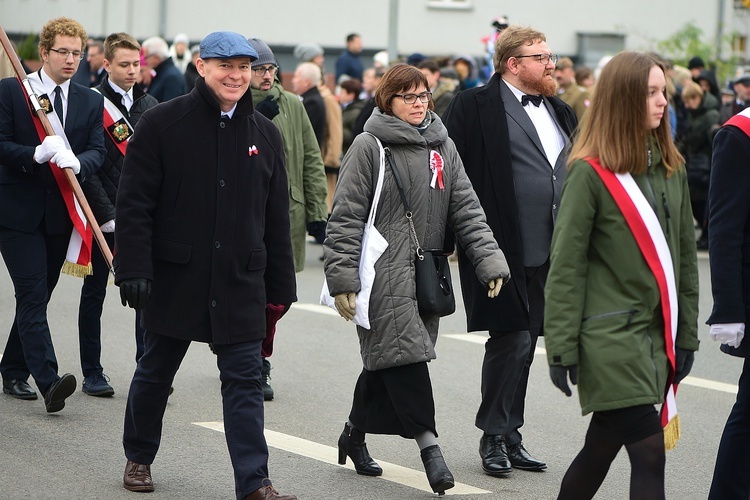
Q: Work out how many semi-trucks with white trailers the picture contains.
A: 0